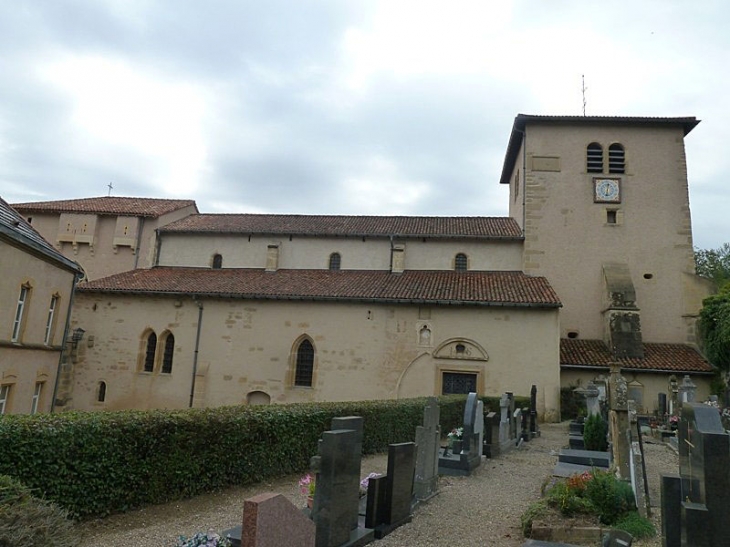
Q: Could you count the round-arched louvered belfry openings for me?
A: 2